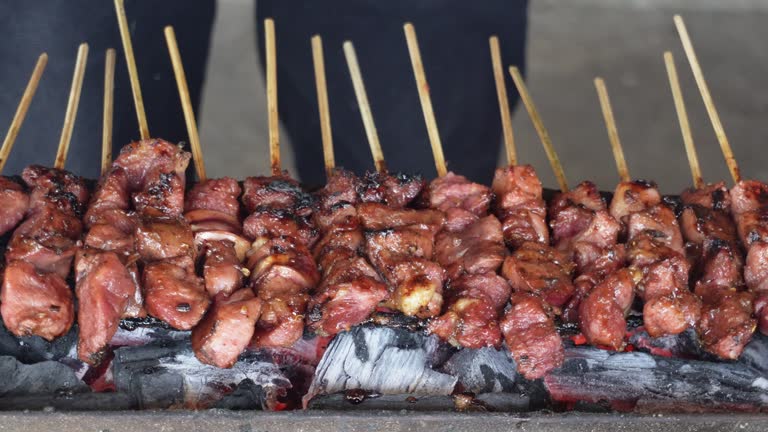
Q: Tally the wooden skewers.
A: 14